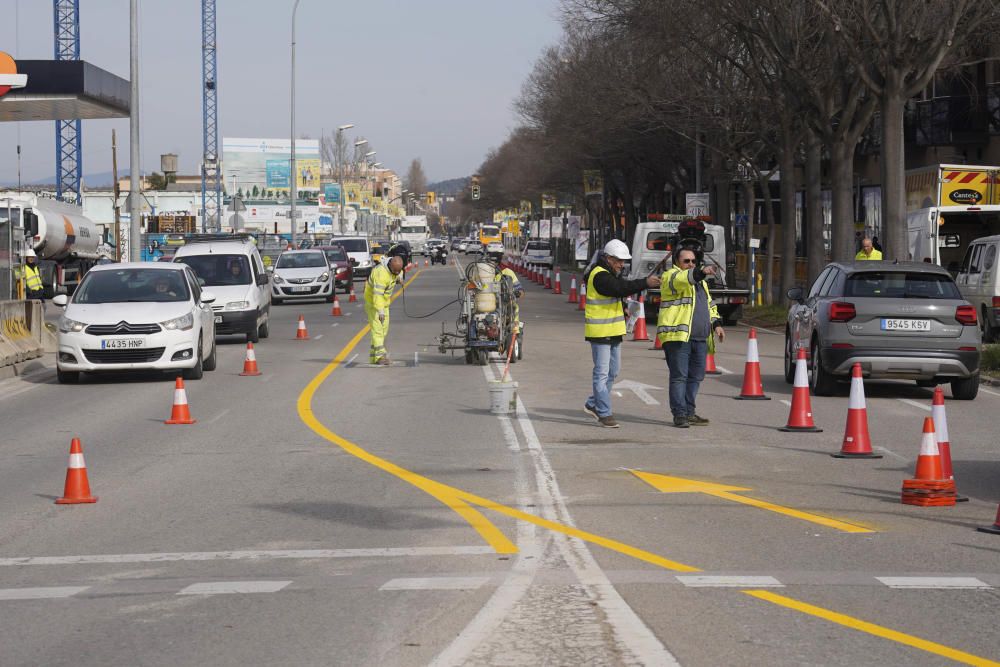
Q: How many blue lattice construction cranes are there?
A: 2